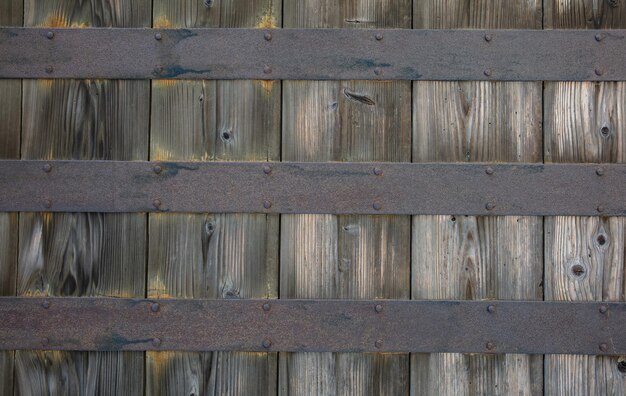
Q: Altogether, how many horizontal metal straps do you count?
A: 3